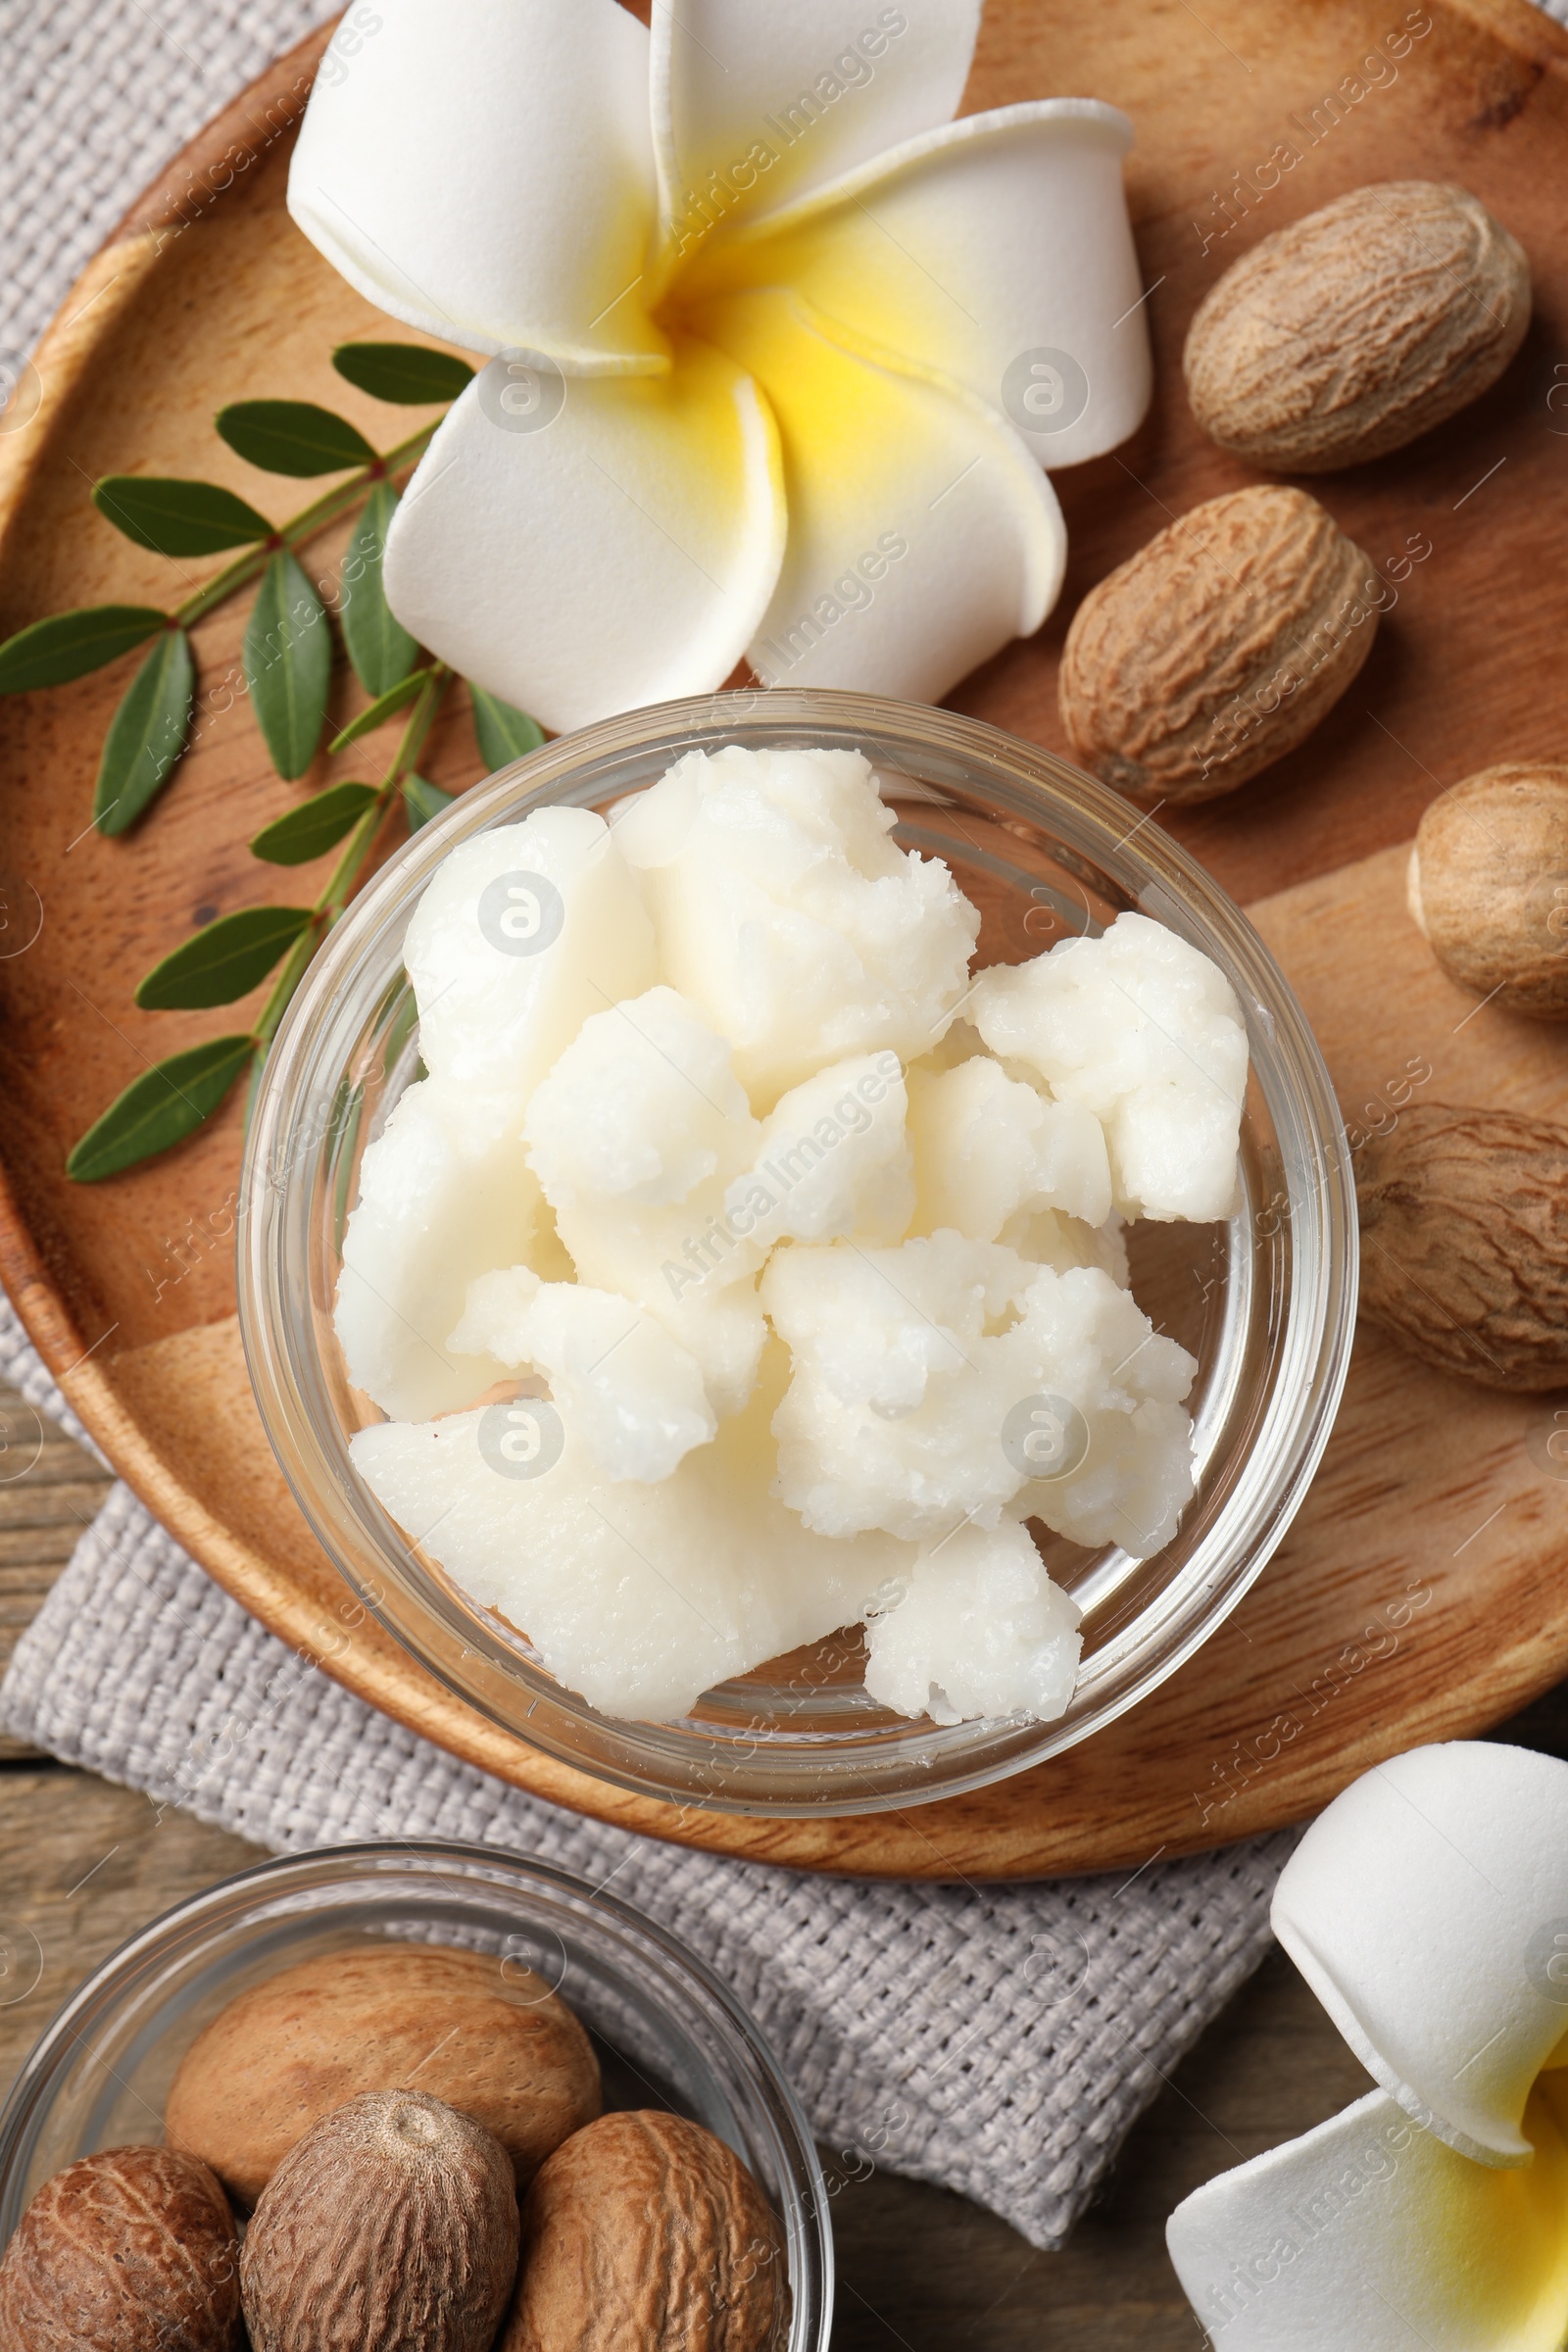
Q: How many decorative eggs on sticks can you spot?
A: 0